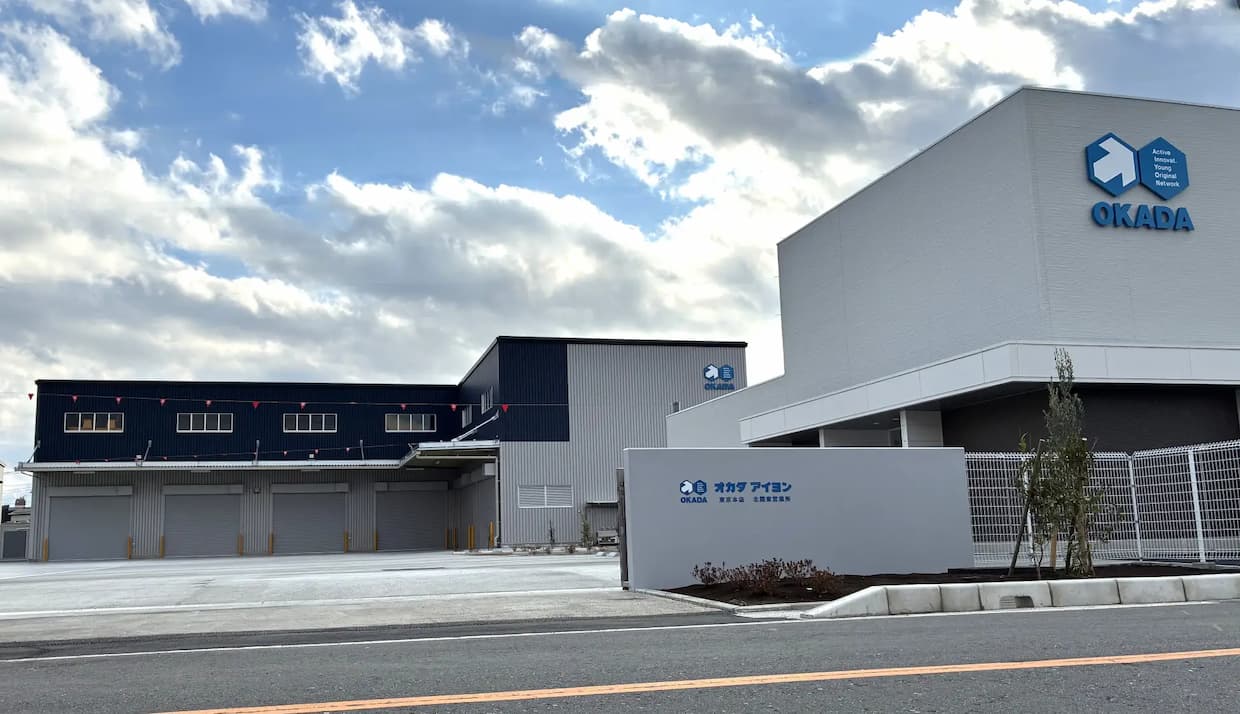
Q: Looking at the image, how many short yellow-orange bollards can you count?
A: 12